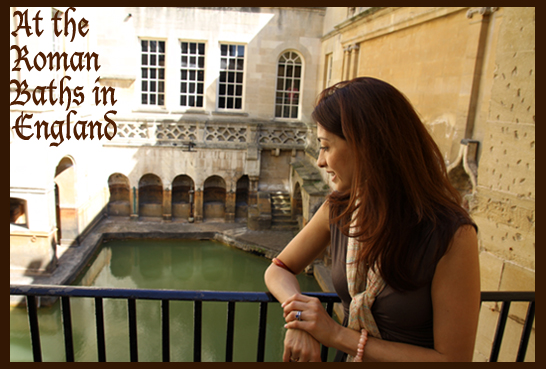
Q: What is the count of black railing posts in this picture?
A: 11